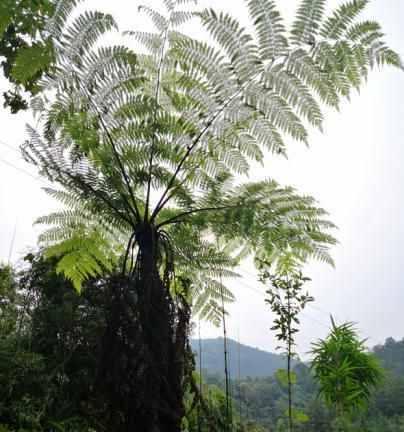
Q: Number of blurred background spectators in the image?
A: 0